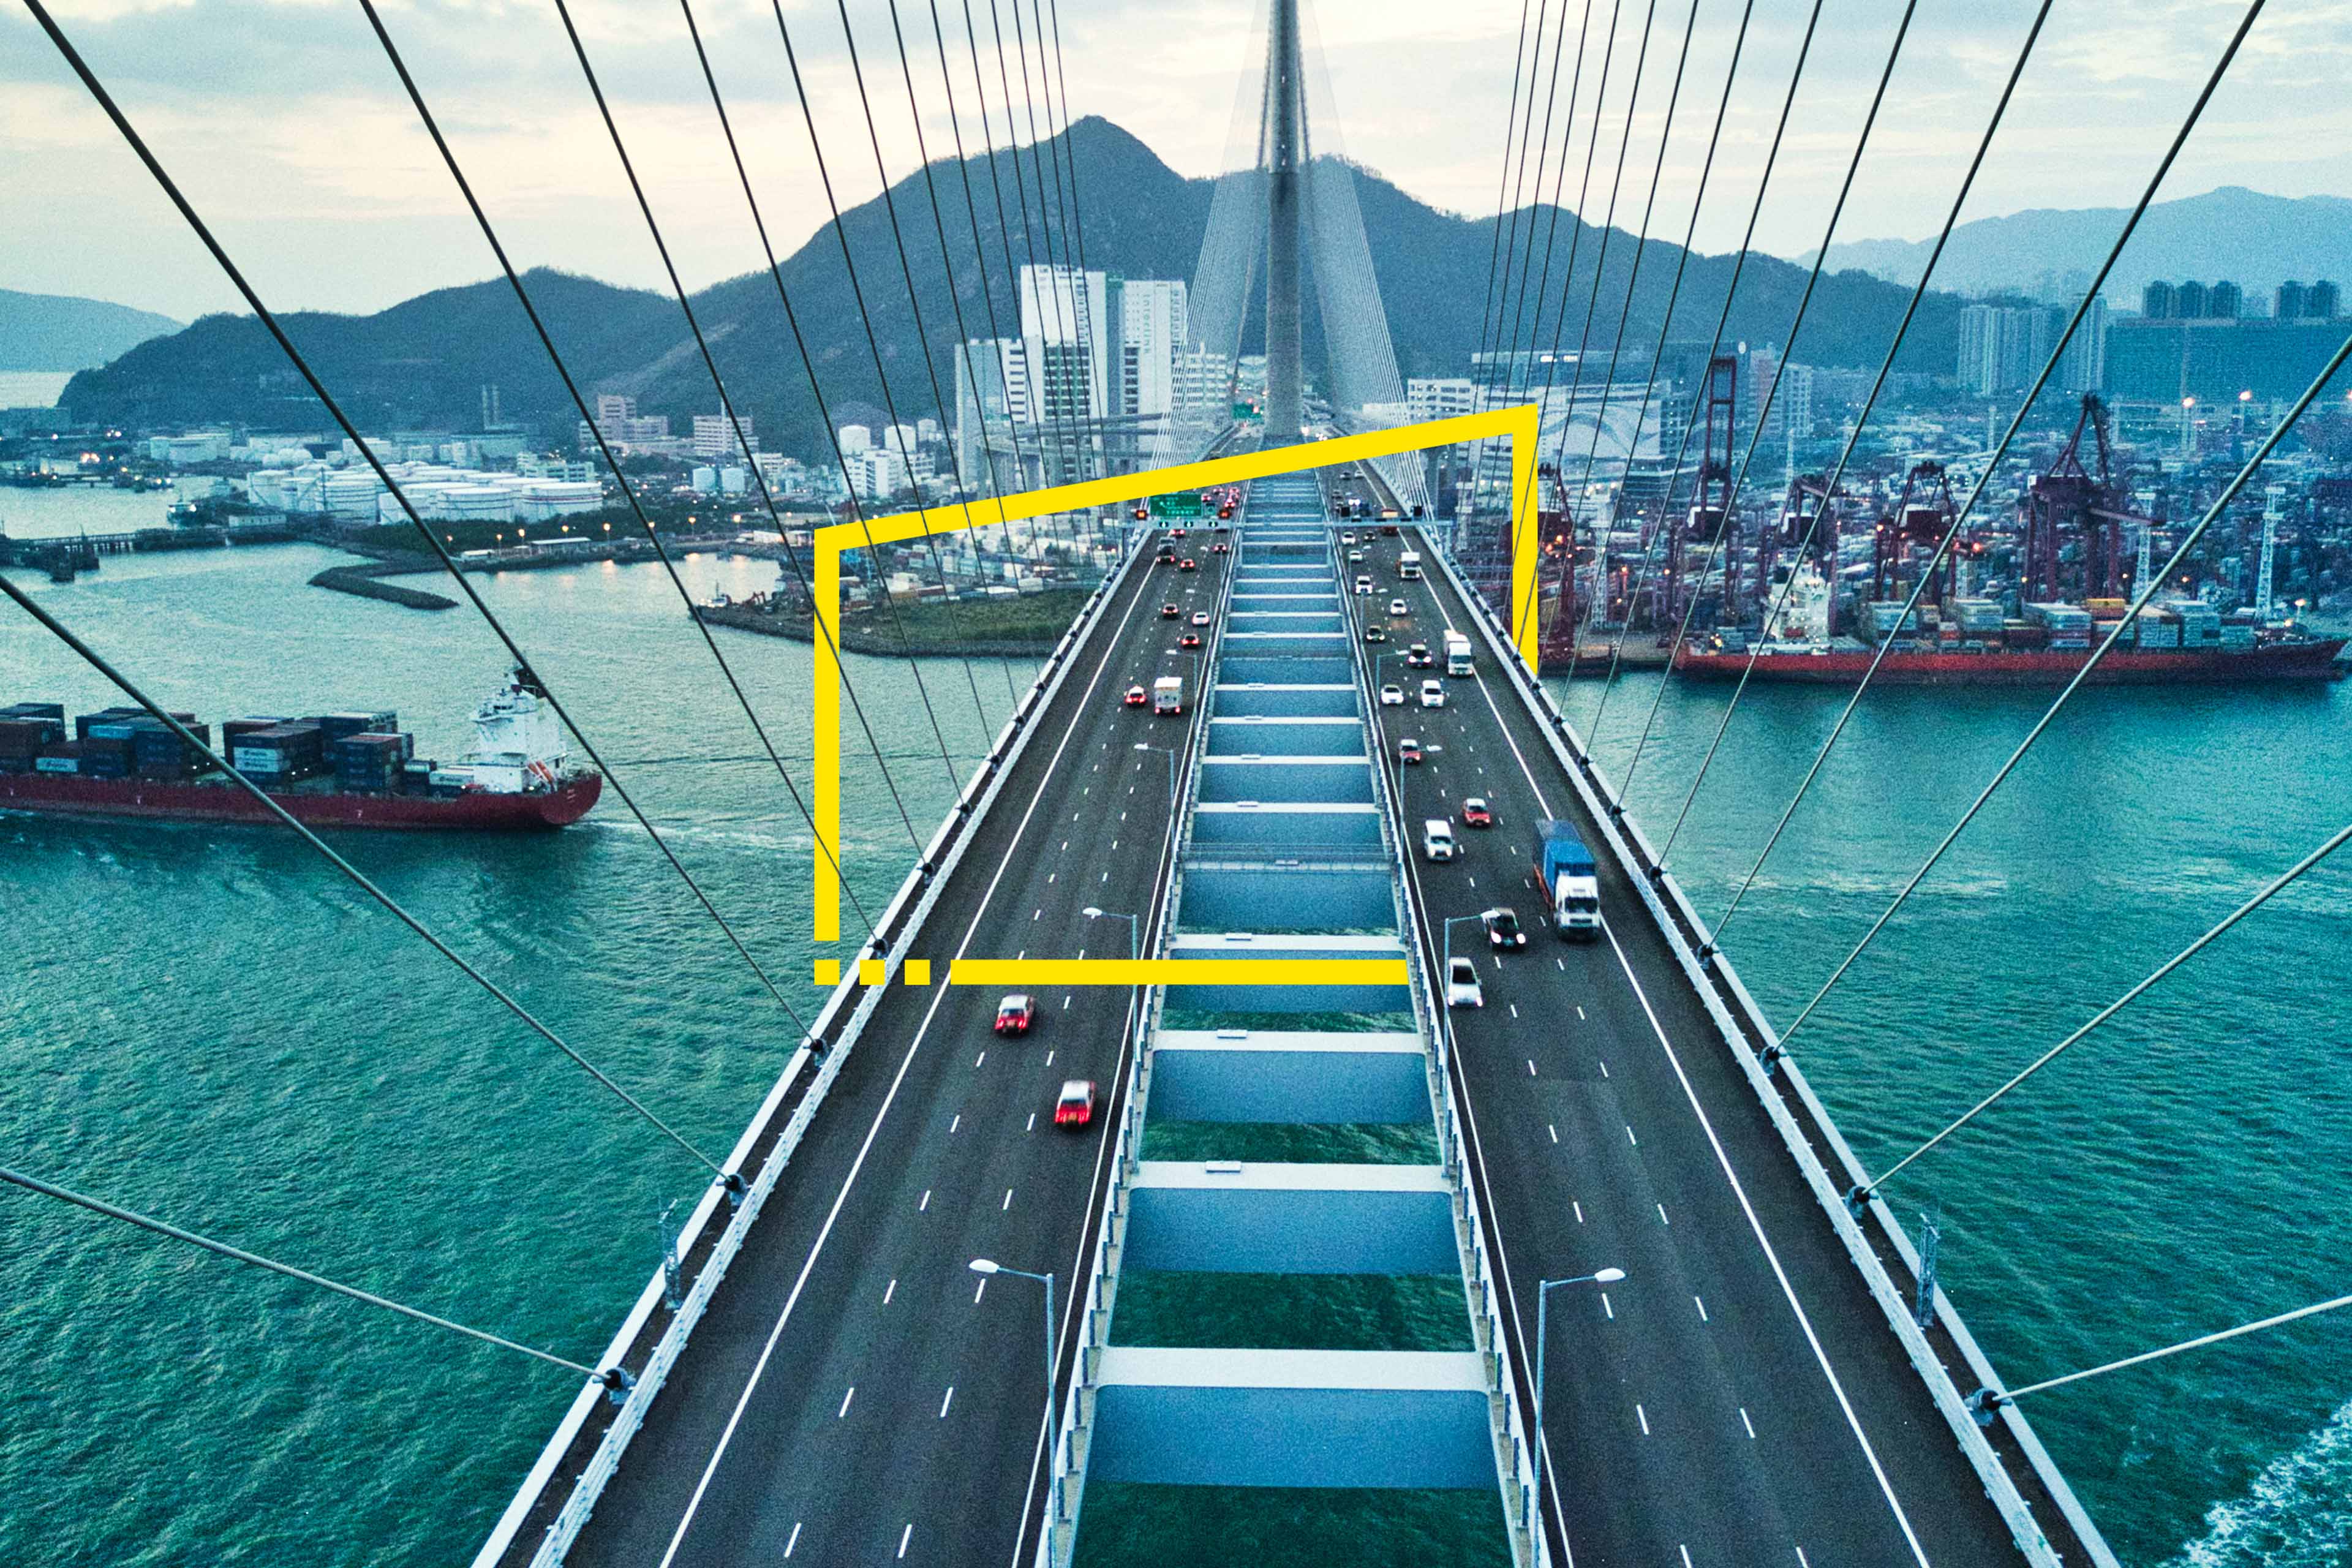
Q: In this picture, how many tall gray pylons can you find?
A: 1